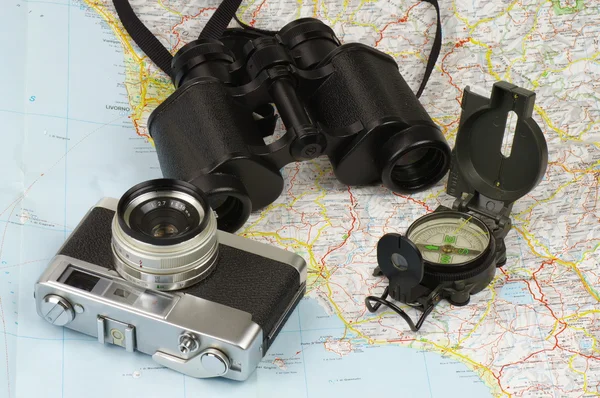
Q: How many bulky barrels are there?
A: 2